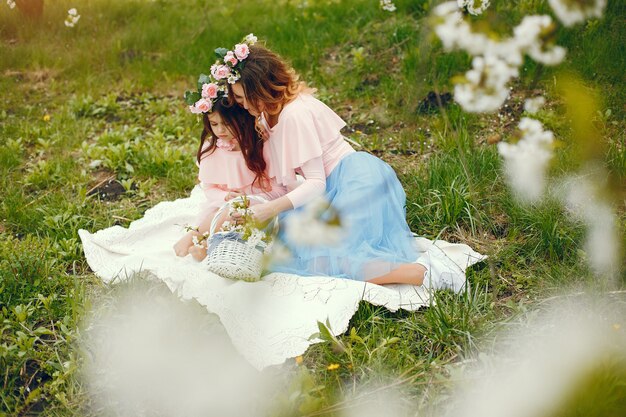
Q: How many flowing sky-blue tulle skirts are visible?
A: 1